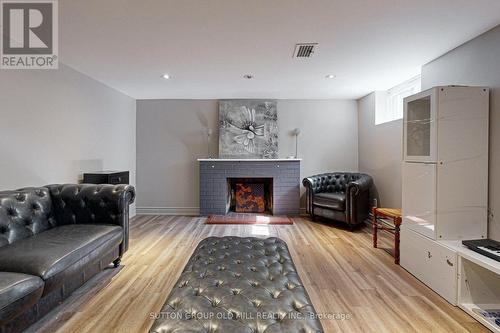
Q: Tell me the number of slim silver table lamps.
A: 2